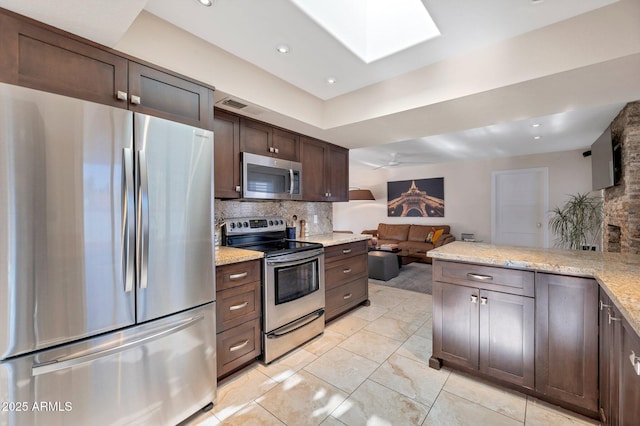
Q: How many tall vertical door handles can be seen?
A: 2